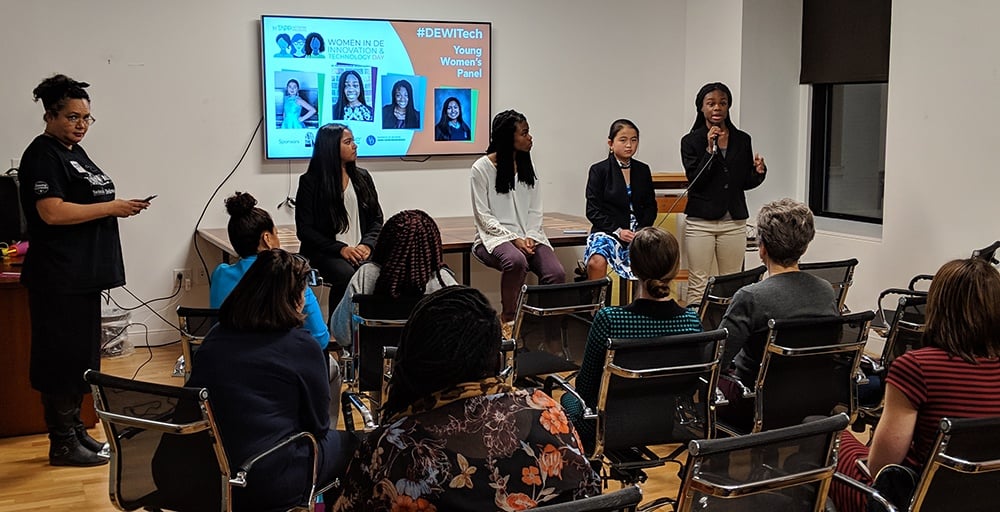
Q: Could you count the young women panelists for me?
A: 4